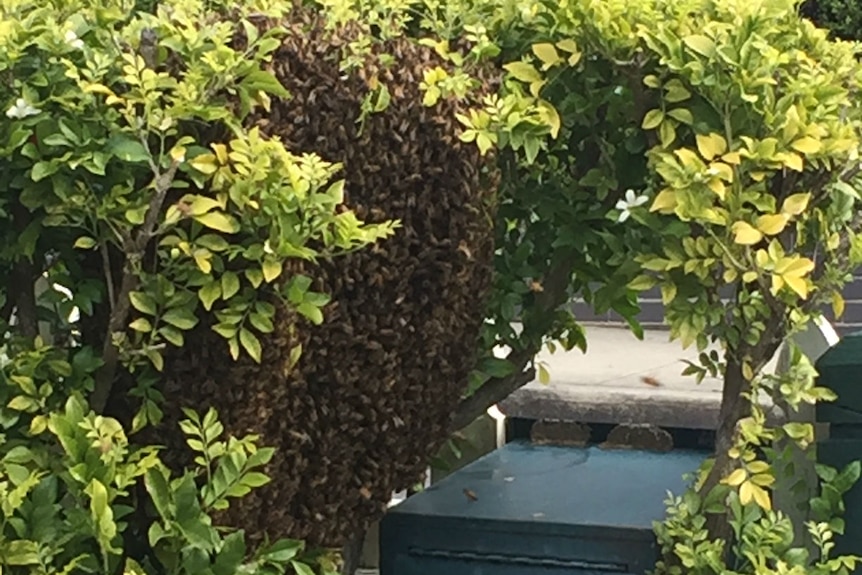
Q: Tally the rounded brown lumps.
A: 2